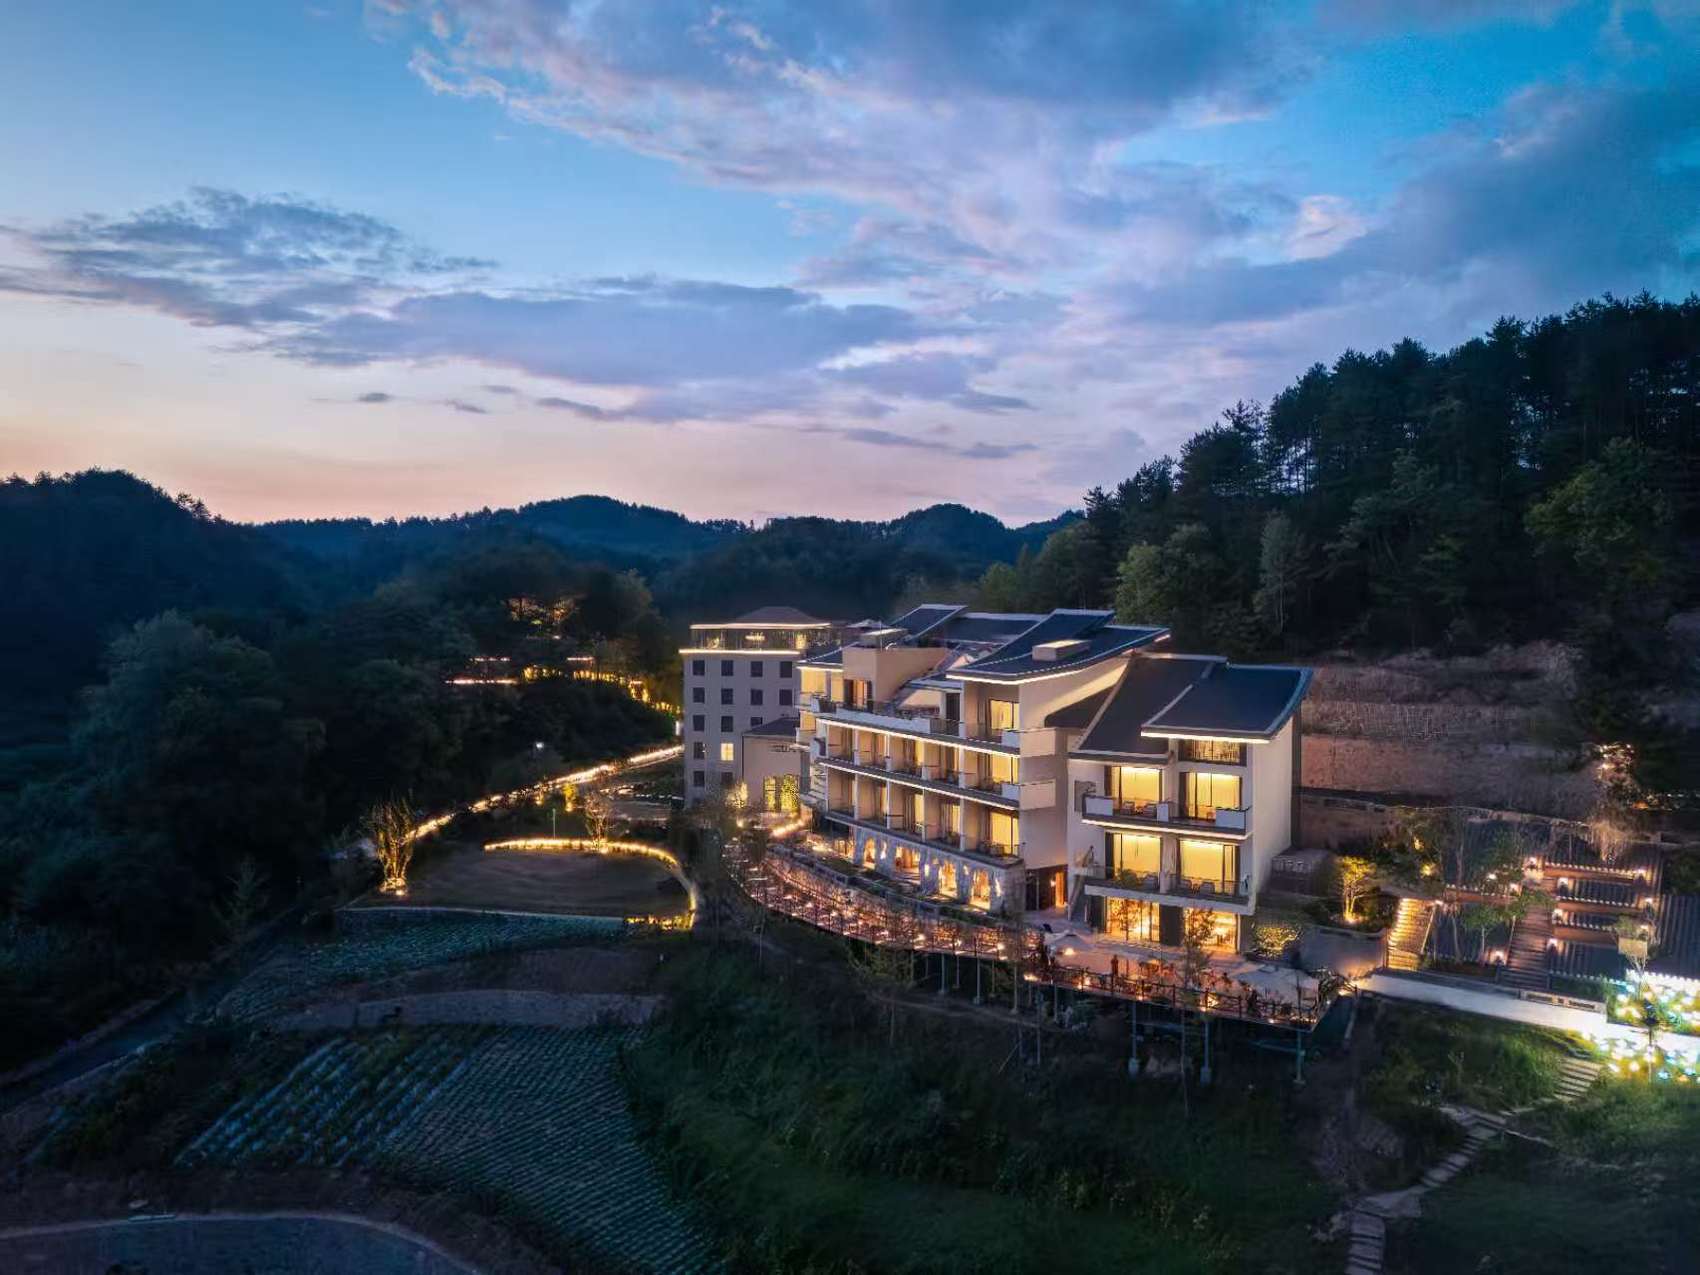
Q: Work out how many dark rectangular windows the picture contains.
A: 14